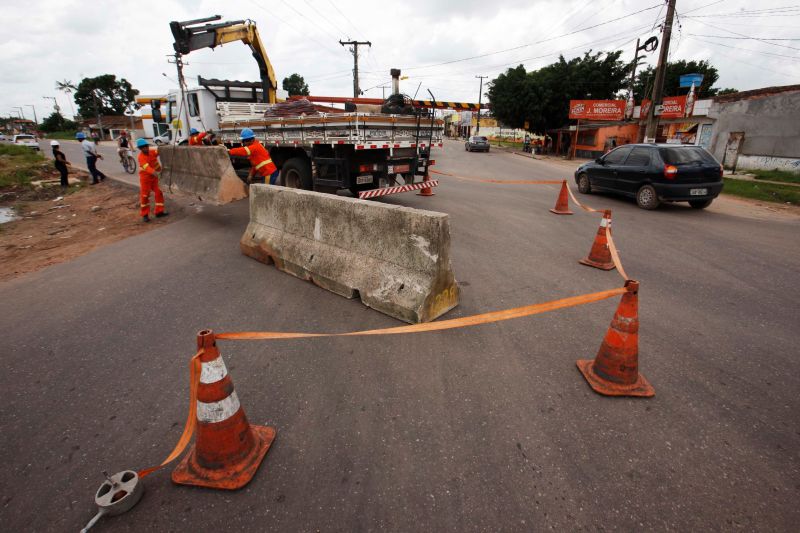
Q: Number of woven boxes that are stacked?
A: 0